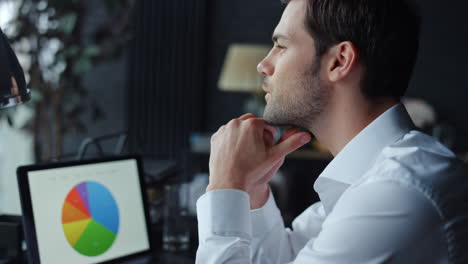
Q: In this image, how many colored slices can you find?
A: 6